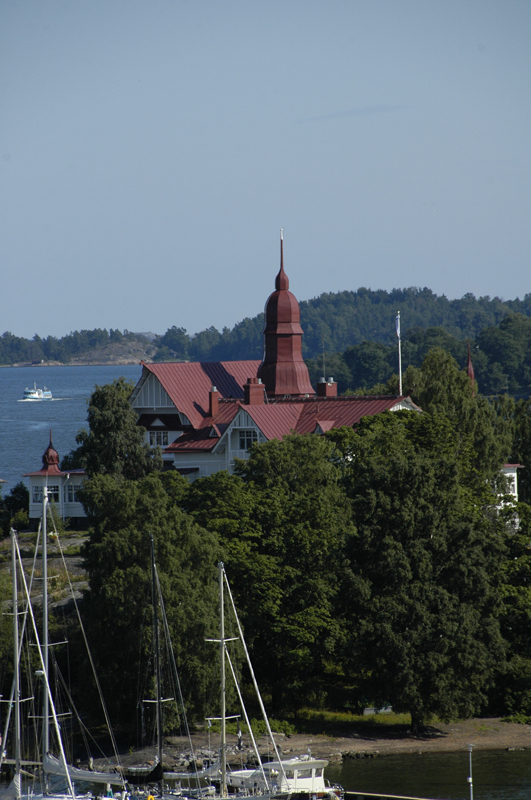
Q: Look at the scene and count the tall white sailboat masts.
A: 3